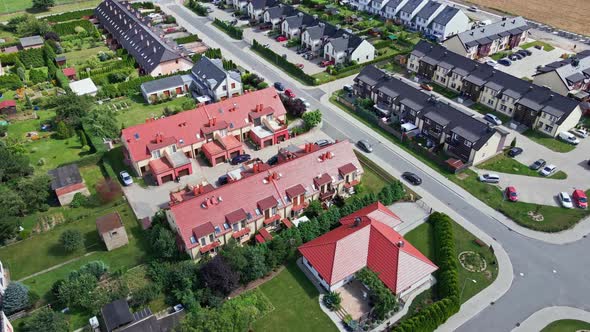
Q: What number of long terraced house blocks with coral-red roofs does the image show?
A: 2